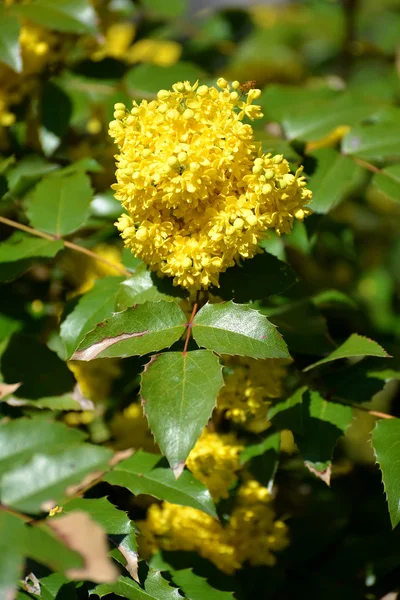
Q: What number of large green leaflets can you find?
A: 3